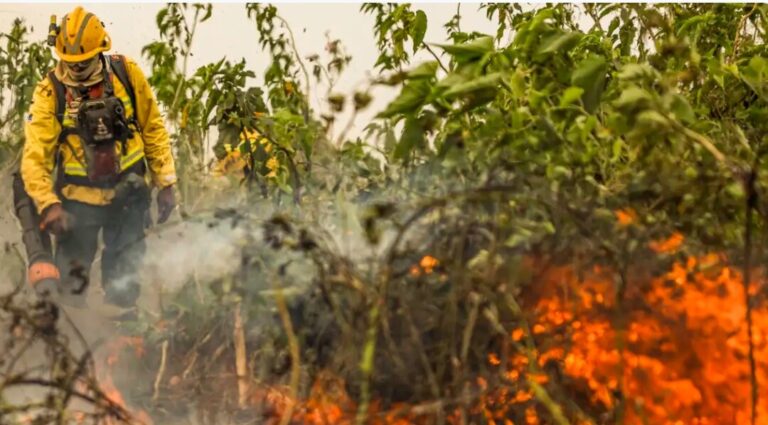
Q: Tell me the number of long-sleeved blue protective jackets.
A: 0